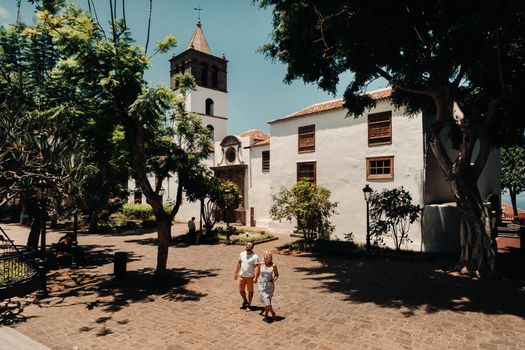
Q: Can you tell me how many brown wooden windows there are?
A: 5